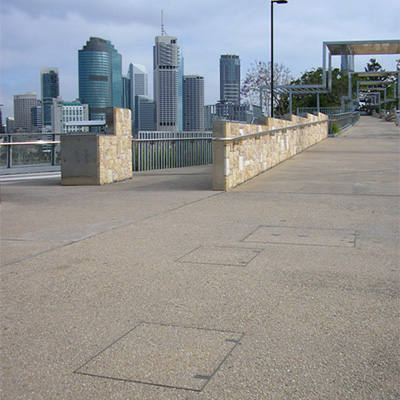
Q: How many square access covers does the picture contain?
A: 3